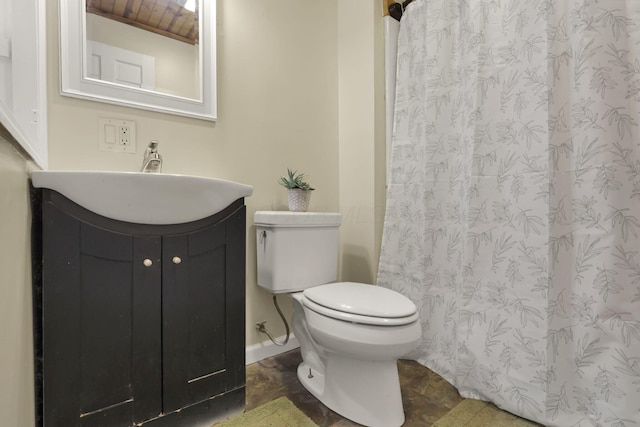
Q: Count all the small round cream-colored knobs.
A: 2